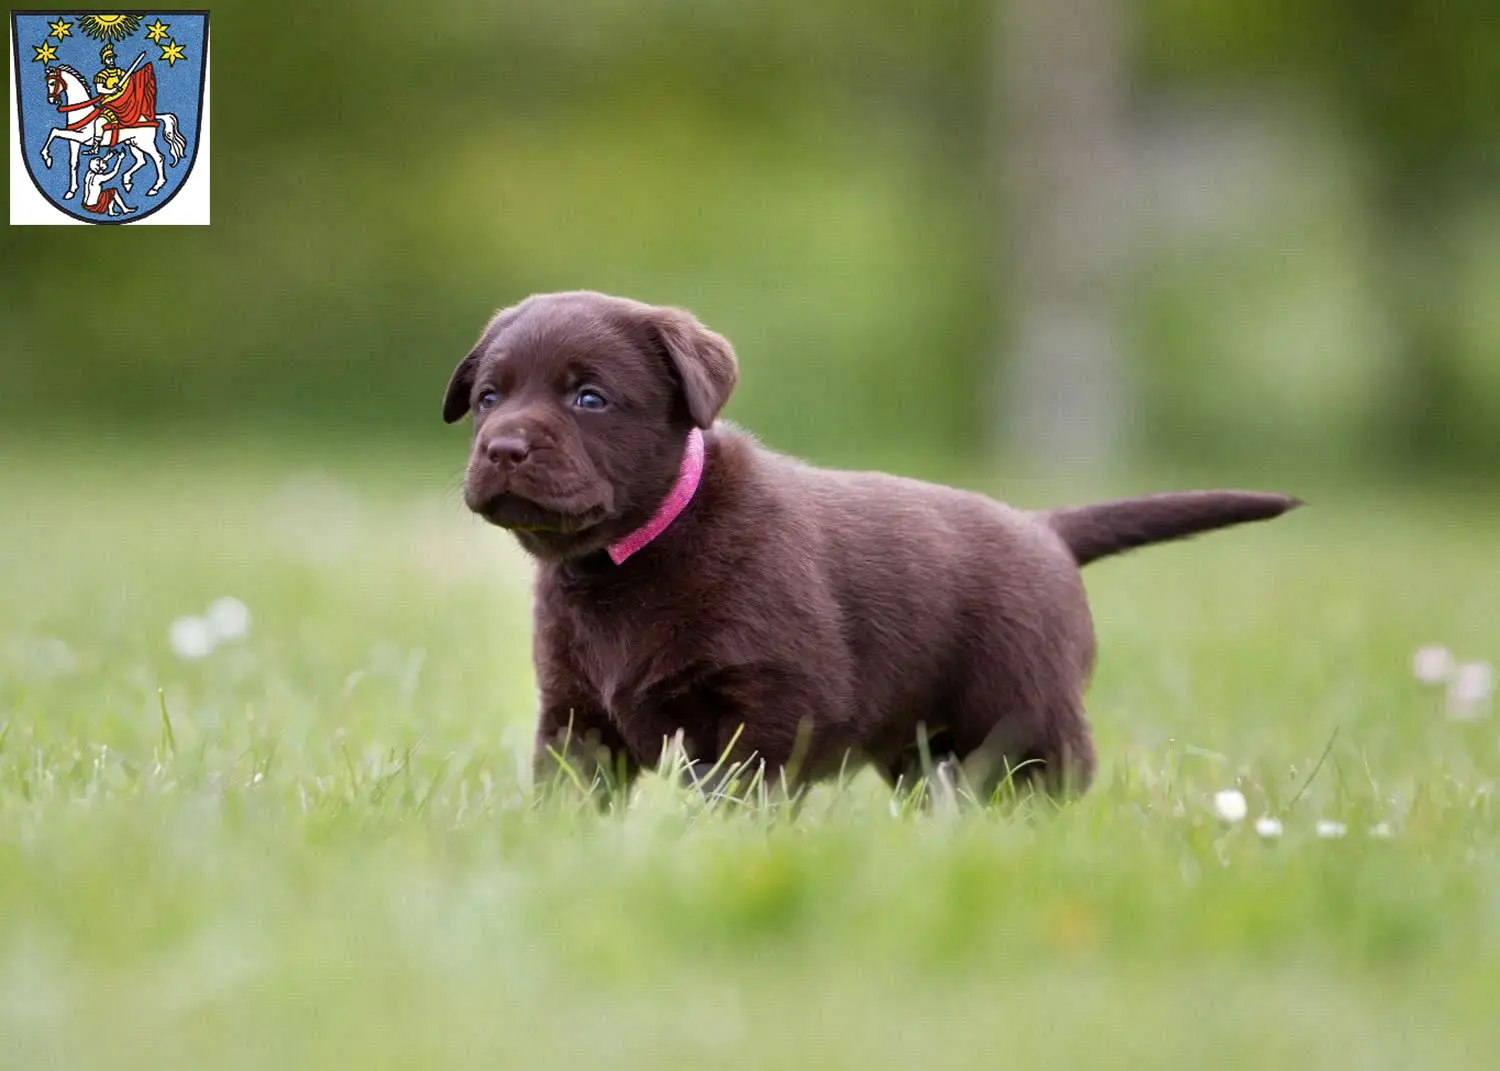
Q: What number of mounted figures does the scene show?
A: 1